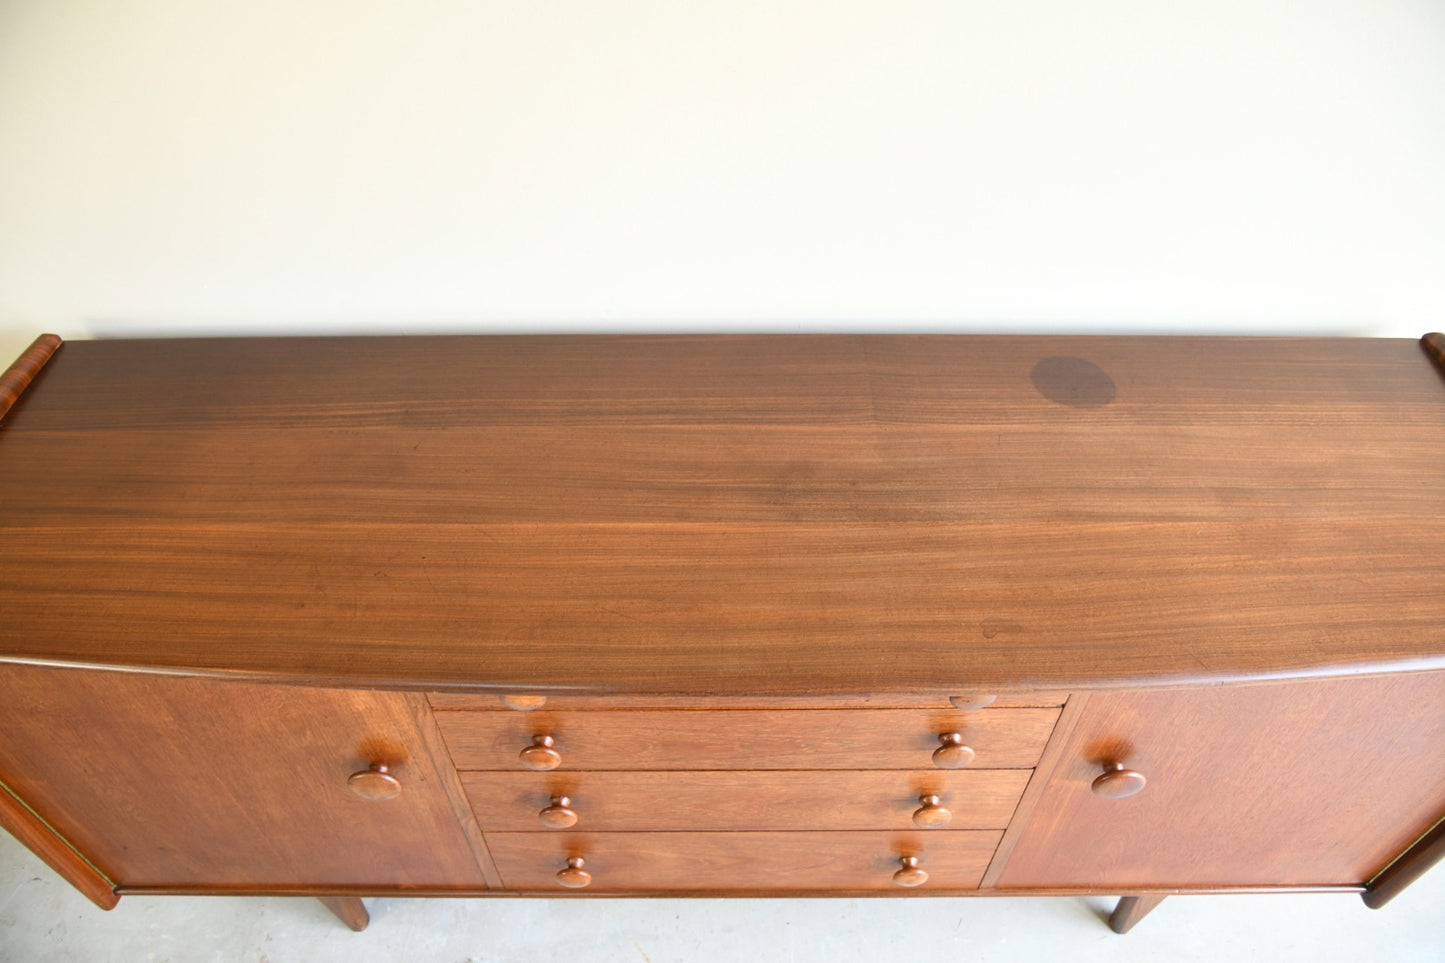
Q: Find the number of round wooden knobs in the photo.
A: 10